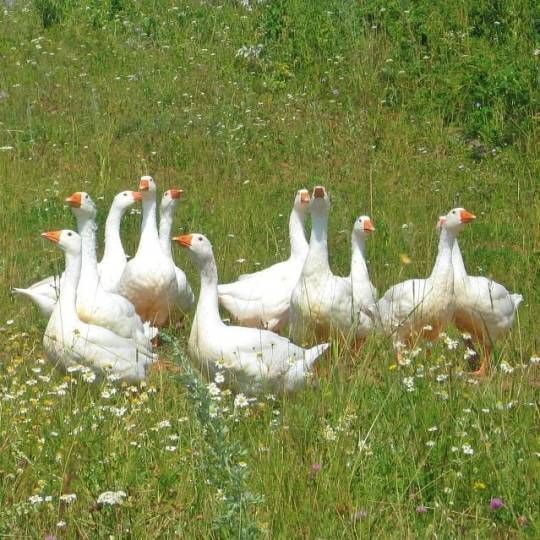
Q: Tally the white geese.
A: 11